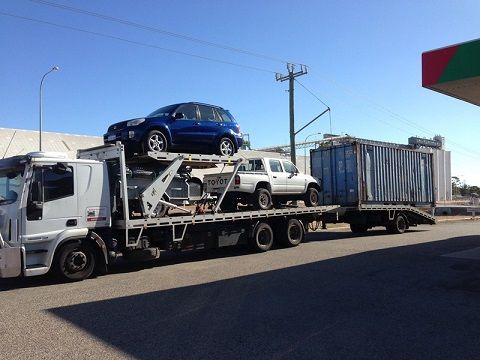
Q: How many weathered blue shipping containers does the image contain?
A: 1